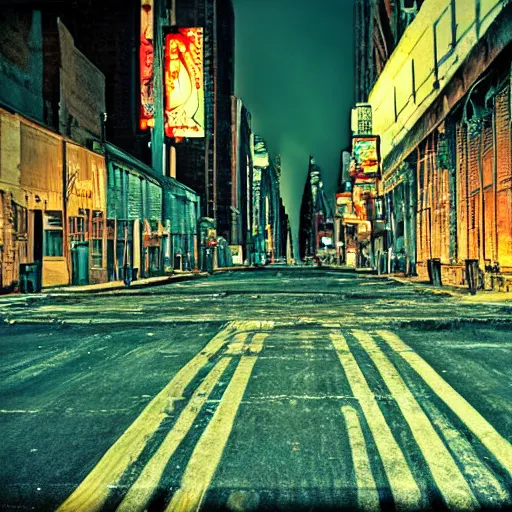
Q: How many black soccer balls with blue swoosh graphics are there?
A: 0